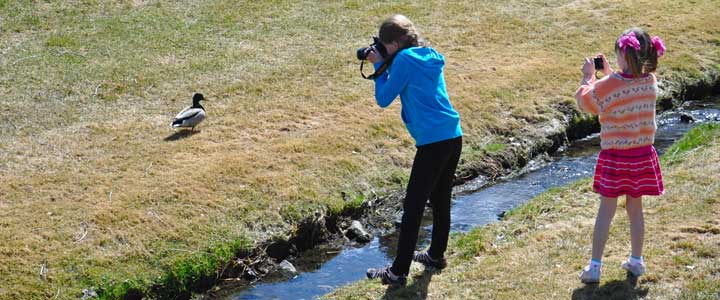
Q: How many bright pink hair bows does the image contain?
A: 2